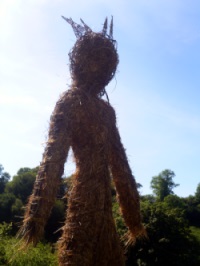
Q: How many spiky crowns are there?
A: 1